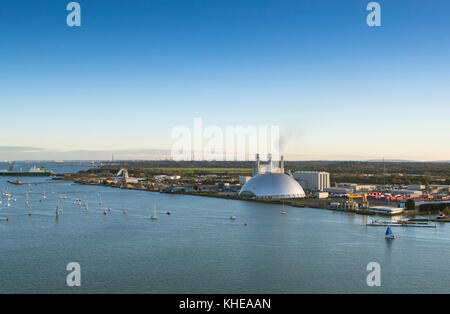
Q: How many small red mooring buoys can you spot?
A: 3